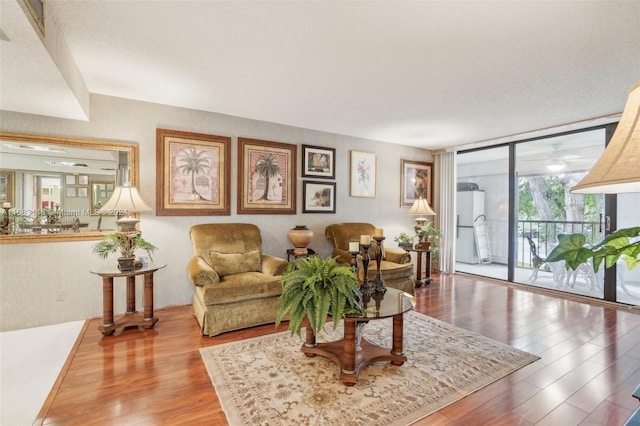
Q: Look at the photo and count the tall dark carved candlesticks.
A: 3